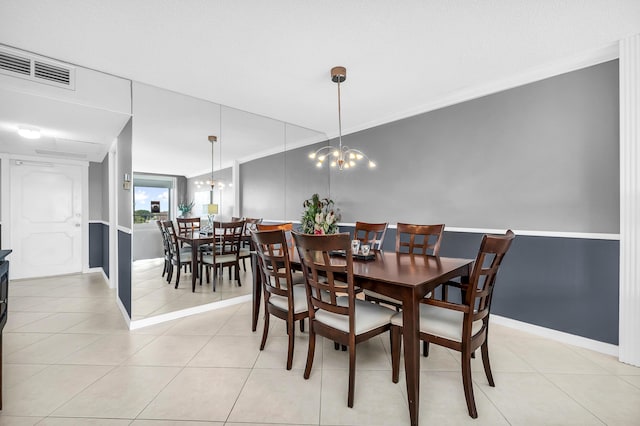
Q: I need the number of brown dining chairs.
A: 6